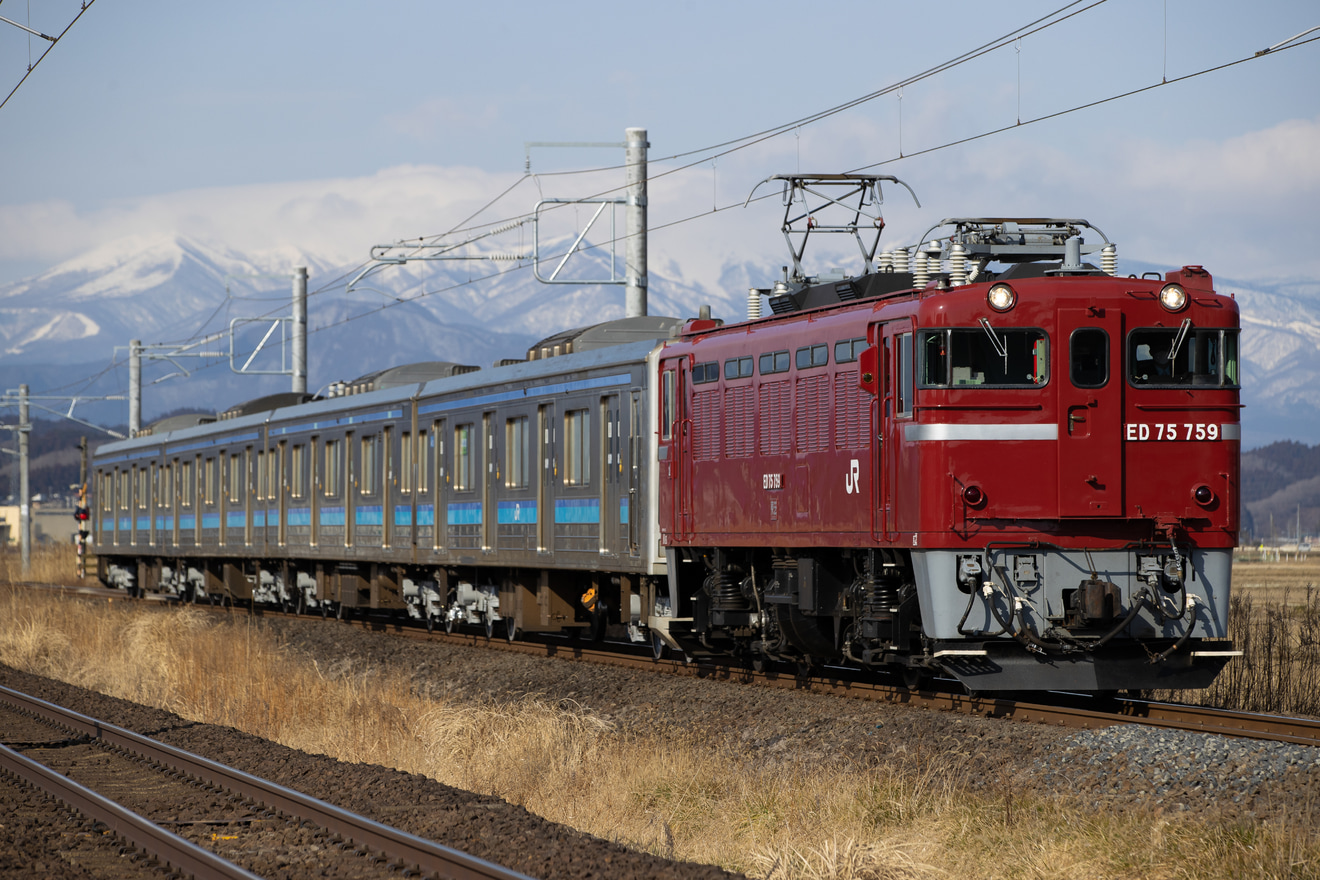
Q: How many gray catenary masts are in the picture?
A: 4